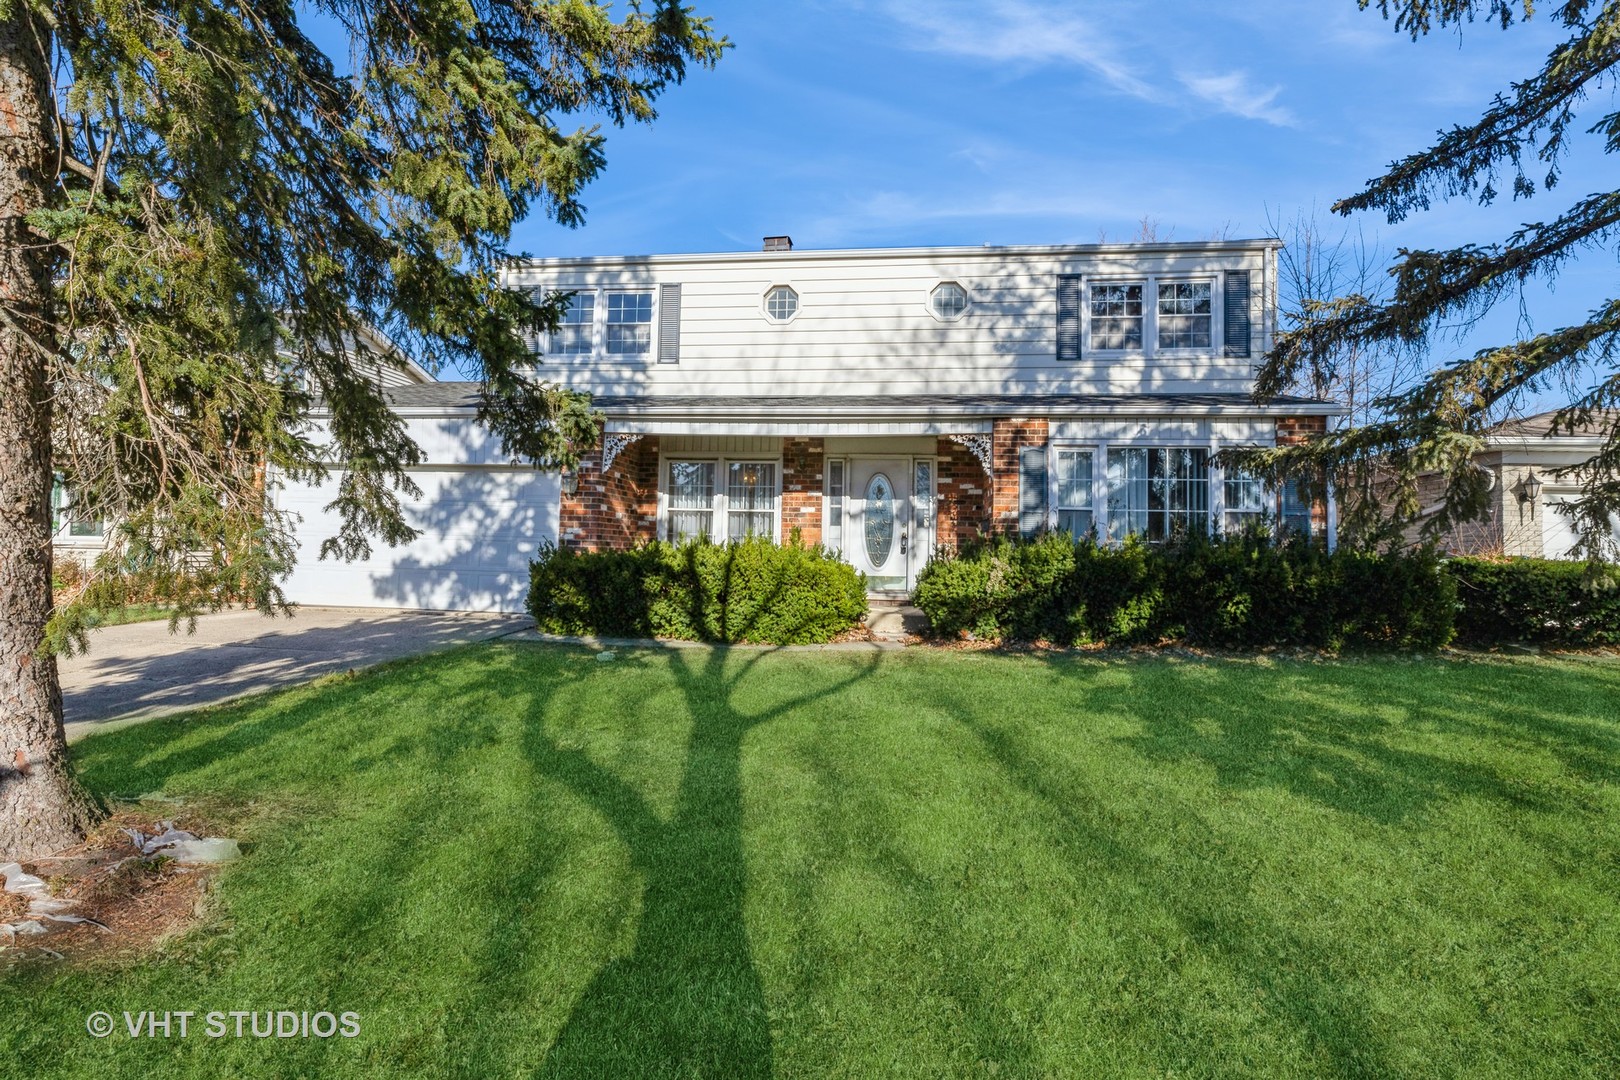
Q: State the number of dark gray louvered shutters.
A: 6